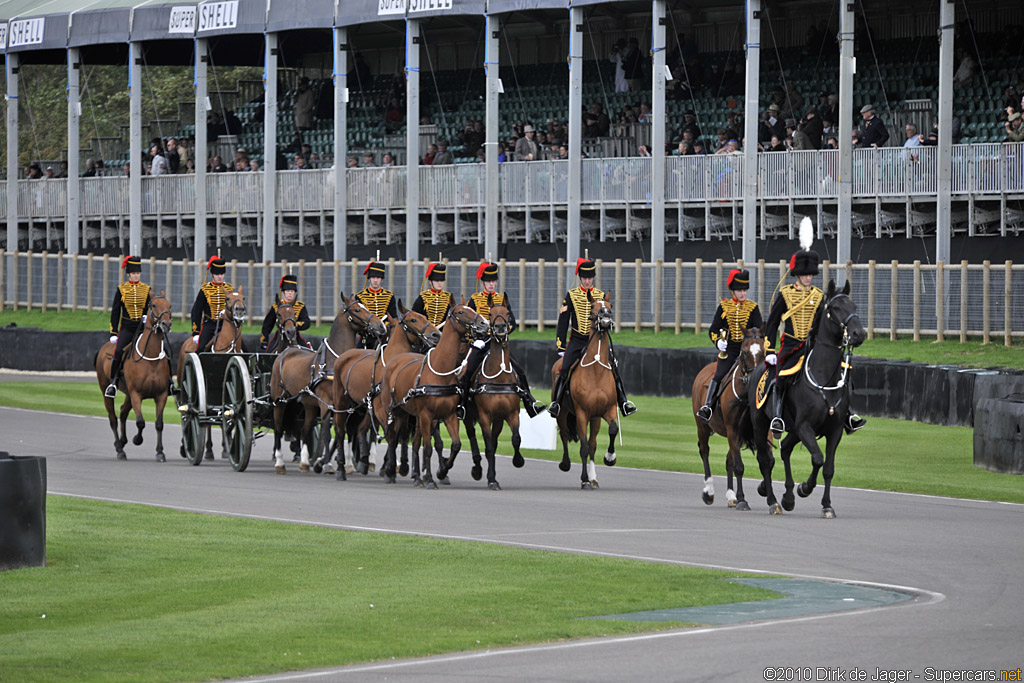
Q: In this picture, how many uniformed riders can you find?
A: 9